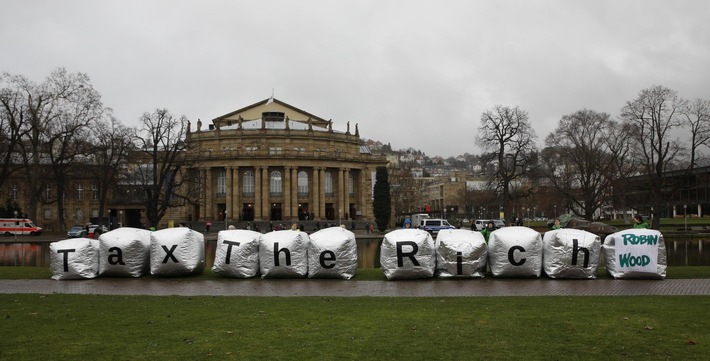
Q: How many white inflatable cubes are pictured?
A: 11